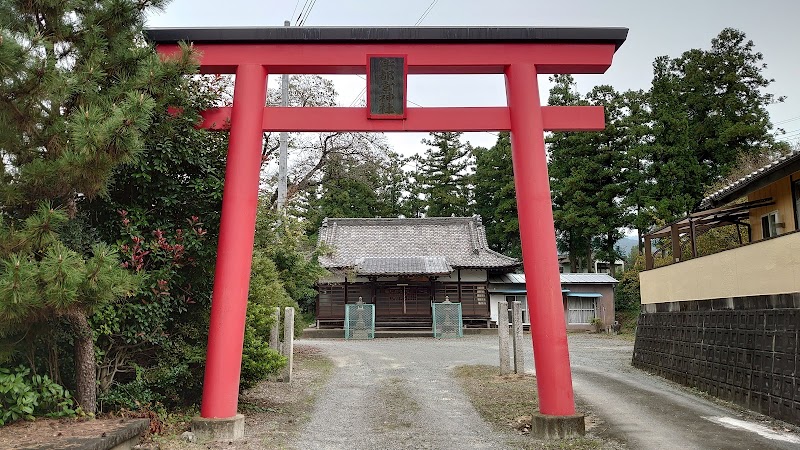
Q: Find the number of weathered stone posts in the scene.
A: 4